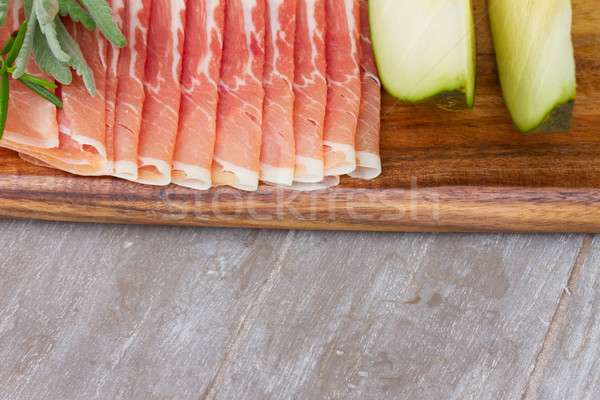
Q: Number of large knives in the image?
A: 0